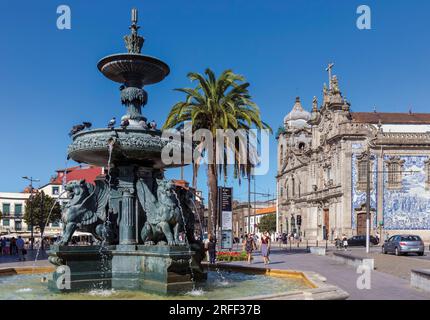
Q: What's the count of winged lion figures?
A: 2